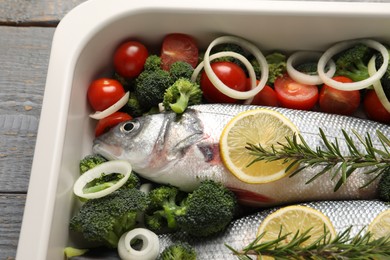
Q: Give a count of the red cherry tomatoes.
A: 9